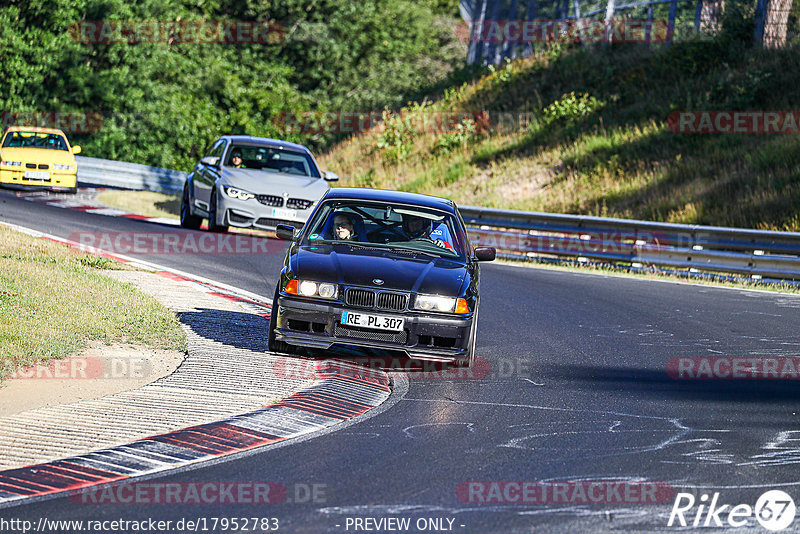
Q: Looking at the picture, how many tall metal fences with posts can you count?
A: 1